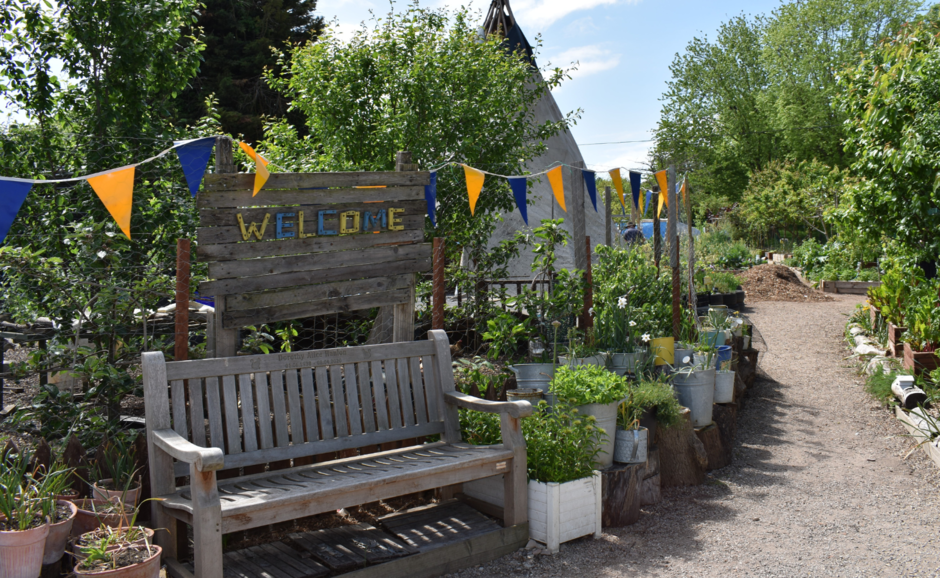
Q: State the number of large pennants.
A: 12